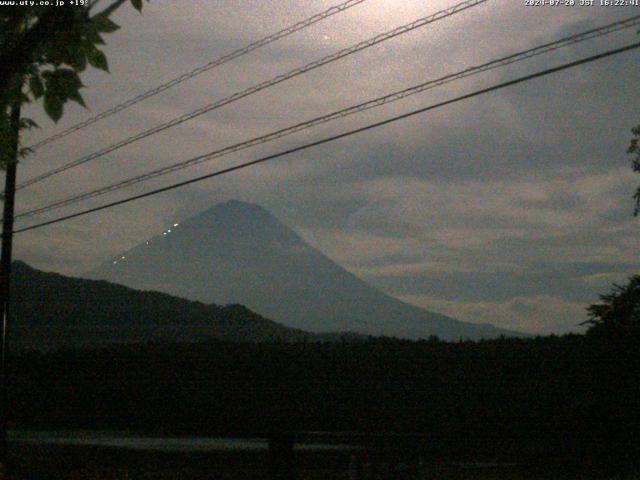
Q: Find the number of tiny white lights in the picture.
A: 6